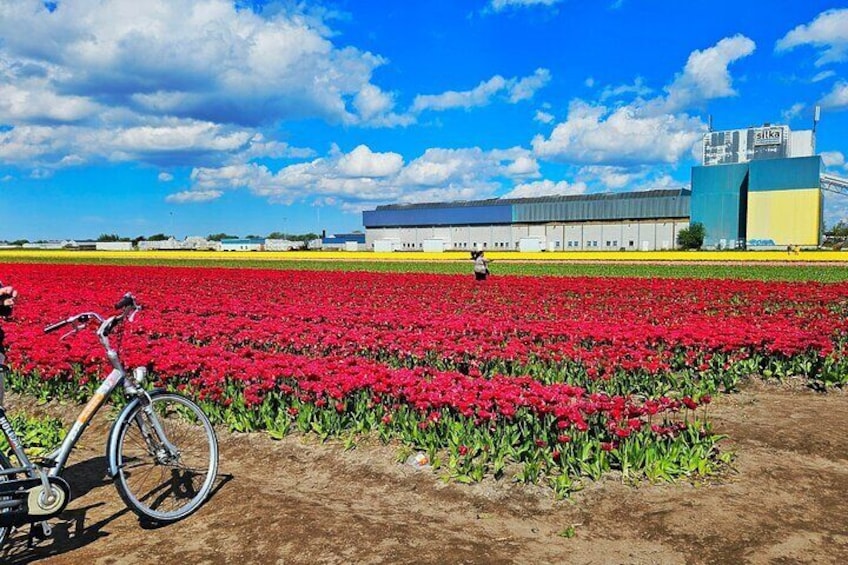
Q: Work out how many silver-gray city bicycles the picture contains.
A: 1